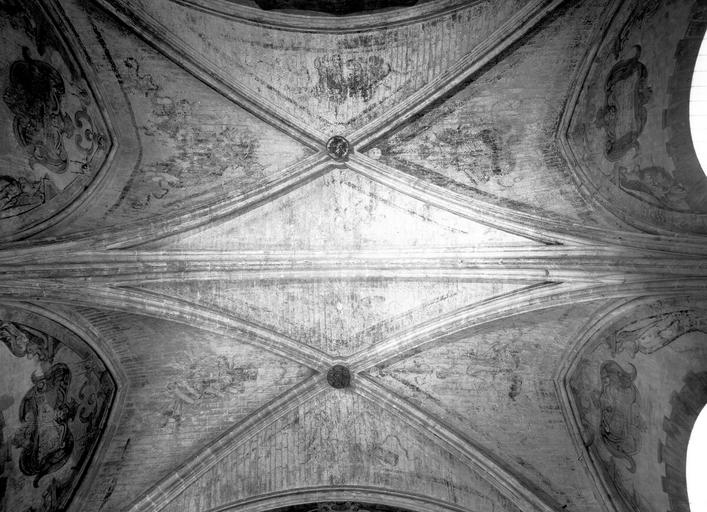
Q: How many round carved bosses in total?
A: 2